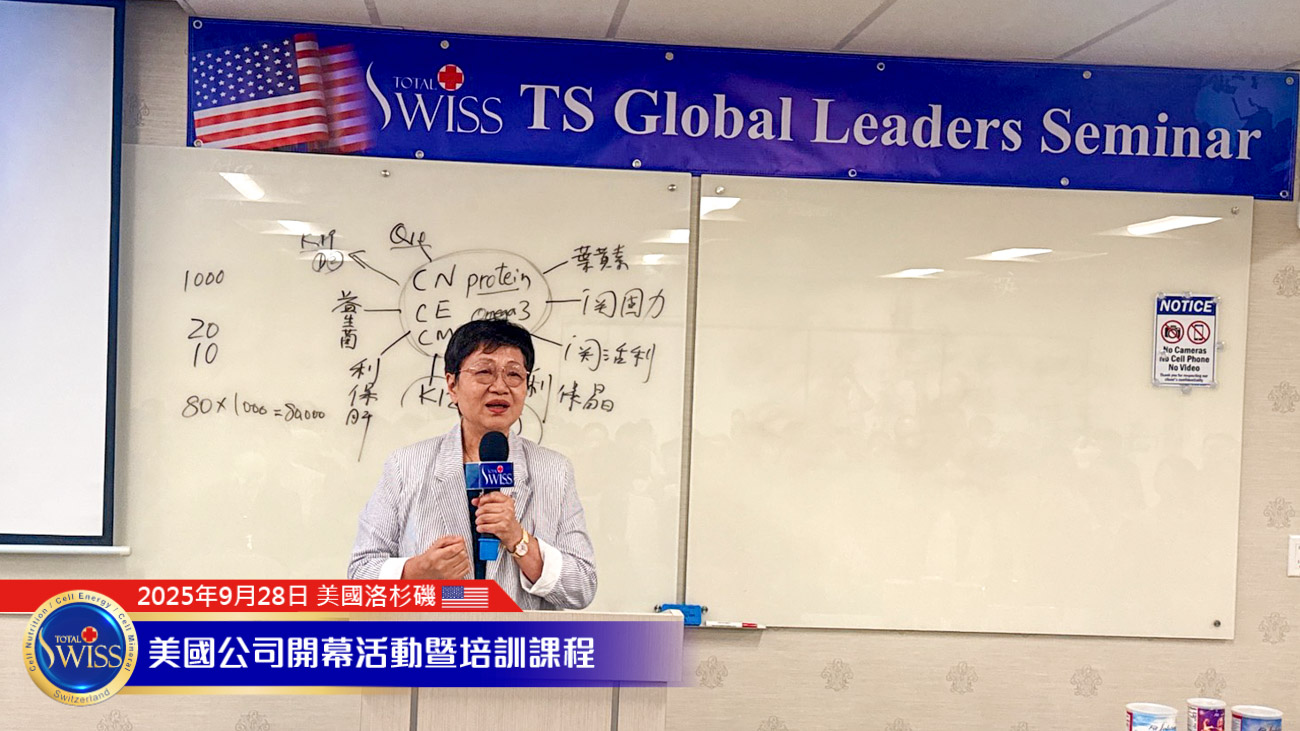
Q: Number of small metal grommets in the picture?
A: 12